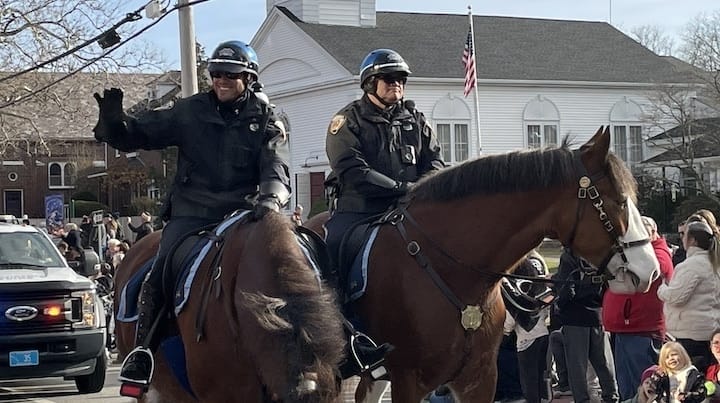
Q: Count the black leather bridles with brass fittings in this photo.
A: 1